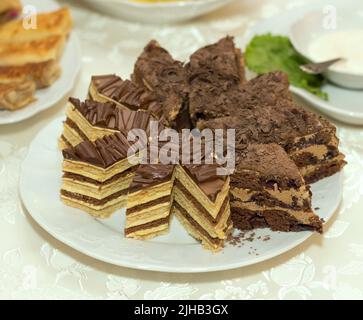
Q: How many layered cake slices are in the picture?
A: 10